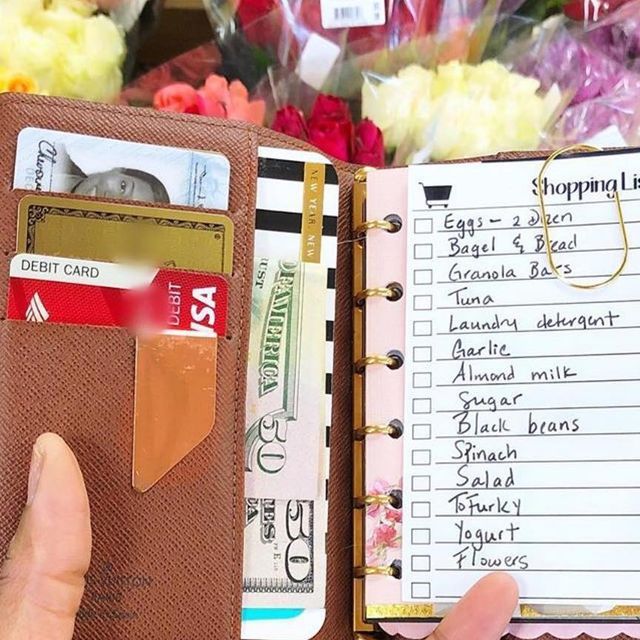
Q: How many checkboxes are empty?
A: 15